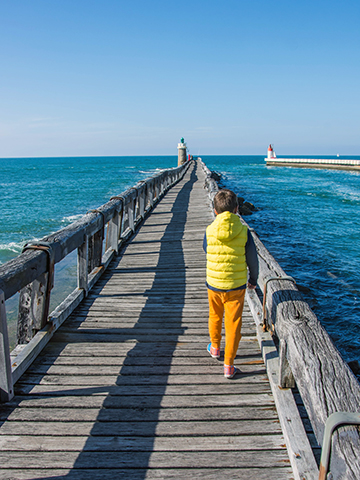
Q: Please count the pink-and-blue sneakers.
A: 2